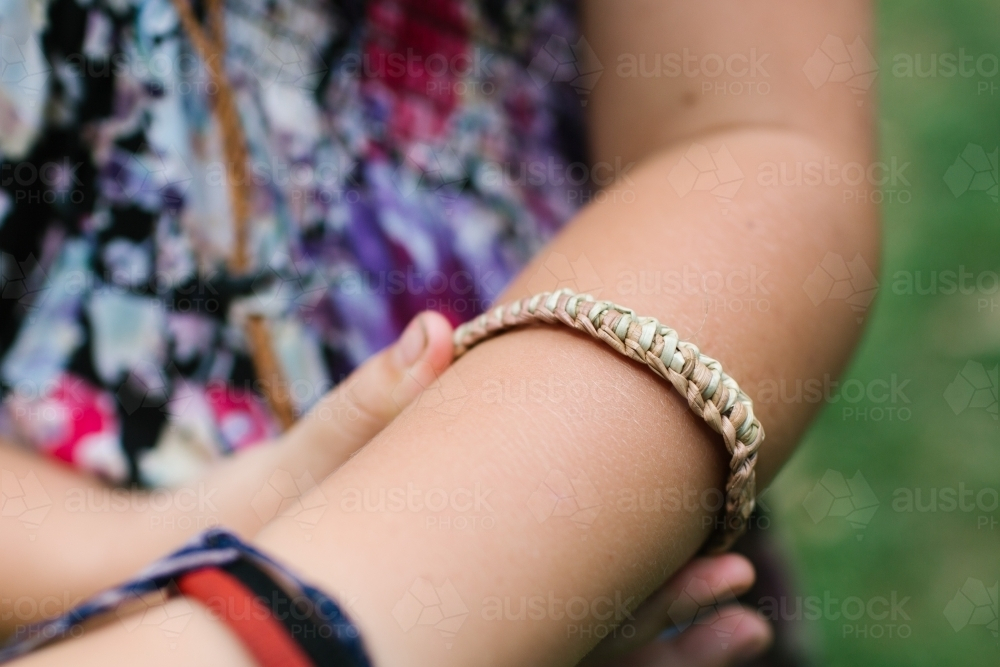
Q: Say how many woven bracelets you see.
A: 1